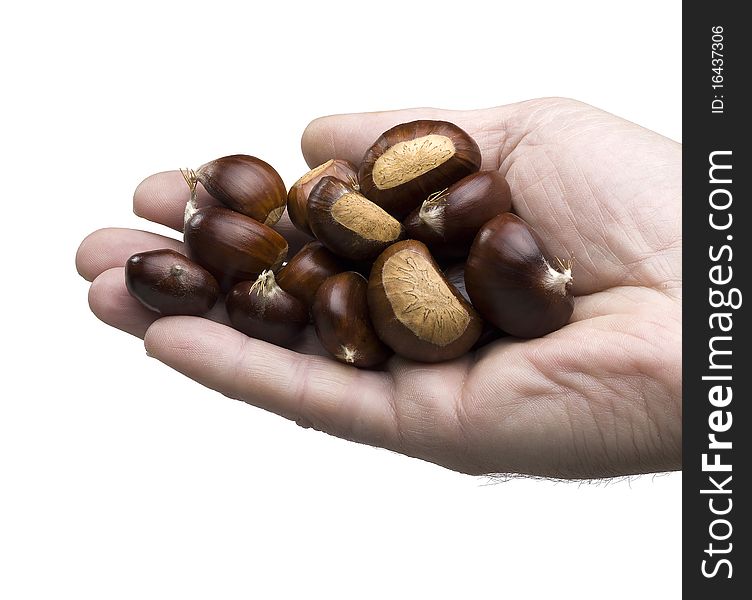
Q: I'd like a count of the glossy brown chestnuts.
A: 12